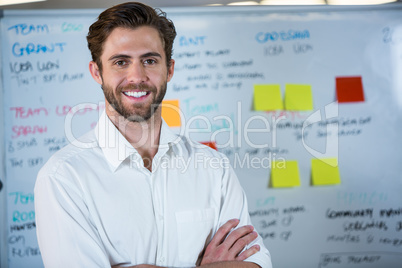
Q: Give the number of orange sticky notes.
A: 1